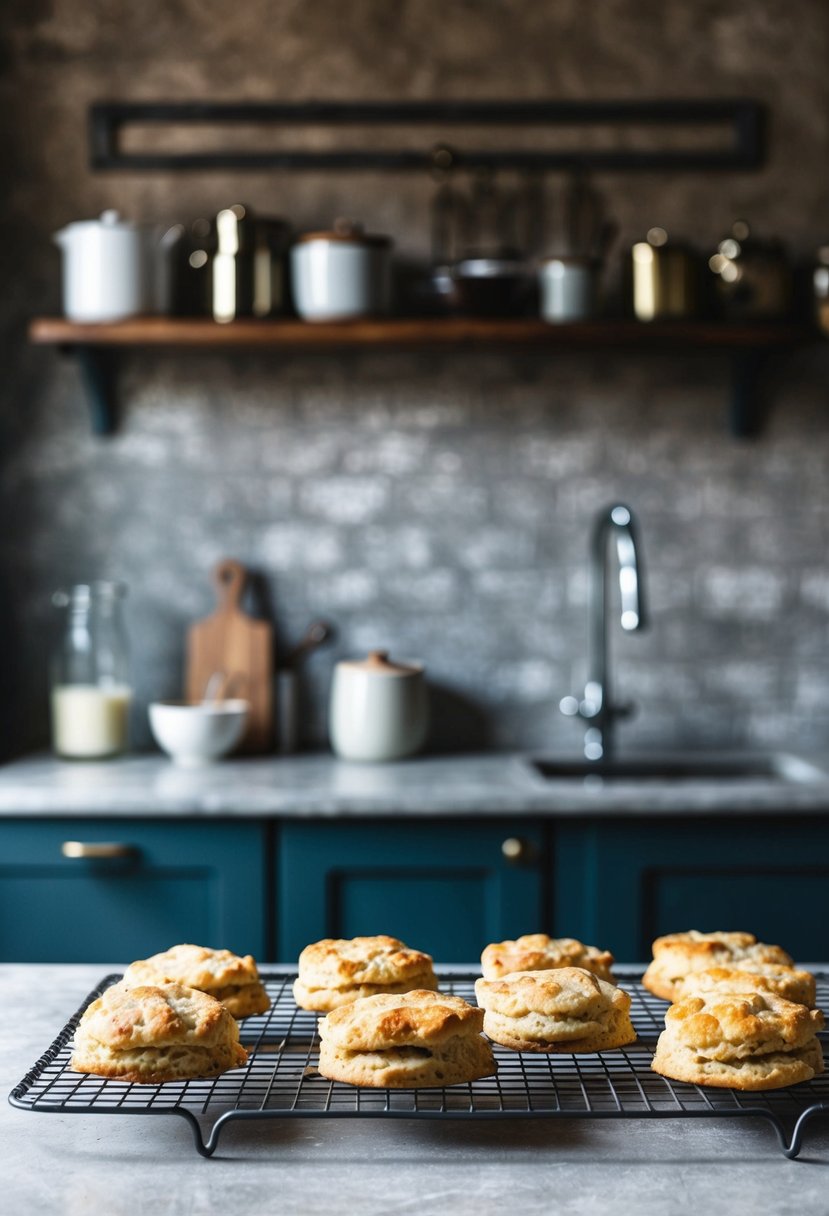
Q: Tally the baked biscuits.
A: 9